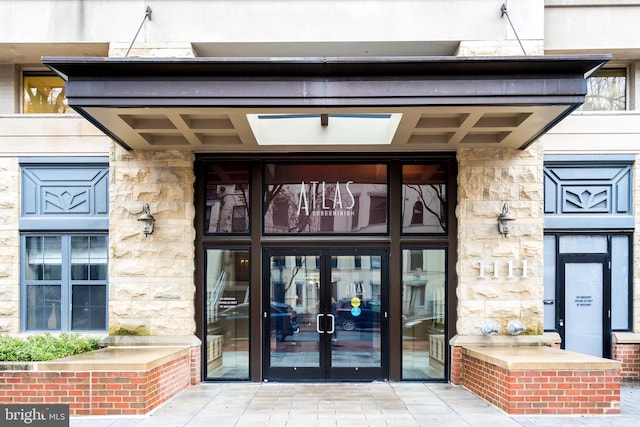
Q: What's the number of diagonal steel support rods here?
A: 2